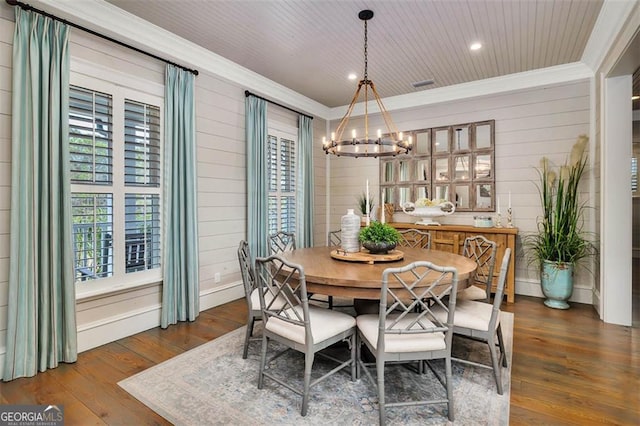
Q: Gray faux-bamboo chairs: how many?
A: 8